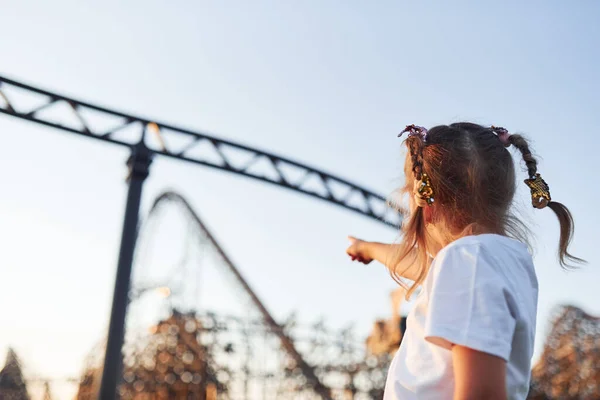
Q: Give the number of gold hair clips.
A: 2